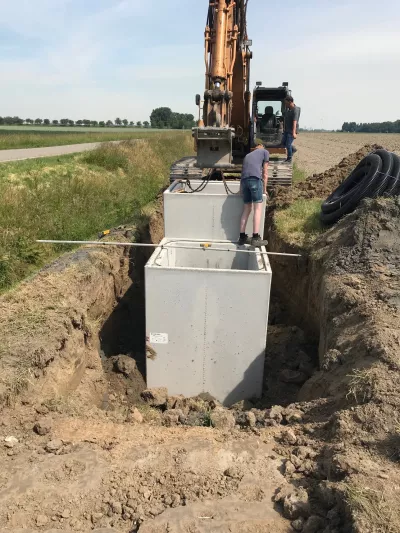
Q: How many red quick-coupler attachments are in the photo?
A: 0